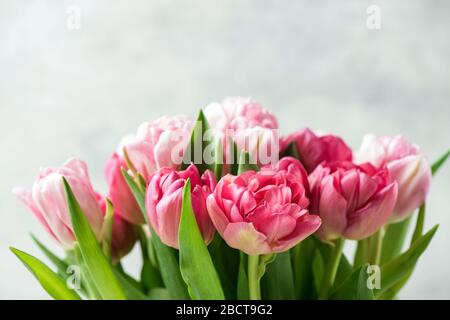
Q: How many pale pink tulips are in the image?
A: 4